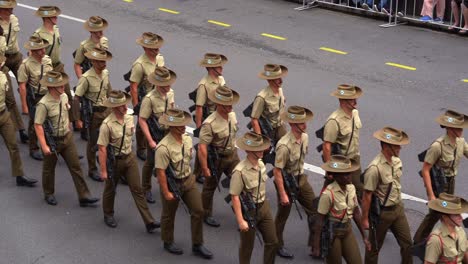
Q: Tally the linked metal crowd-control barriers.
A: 2